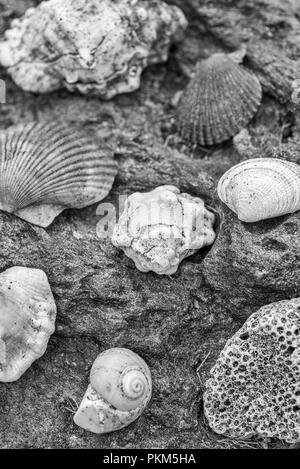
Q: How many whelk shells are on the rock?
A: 1